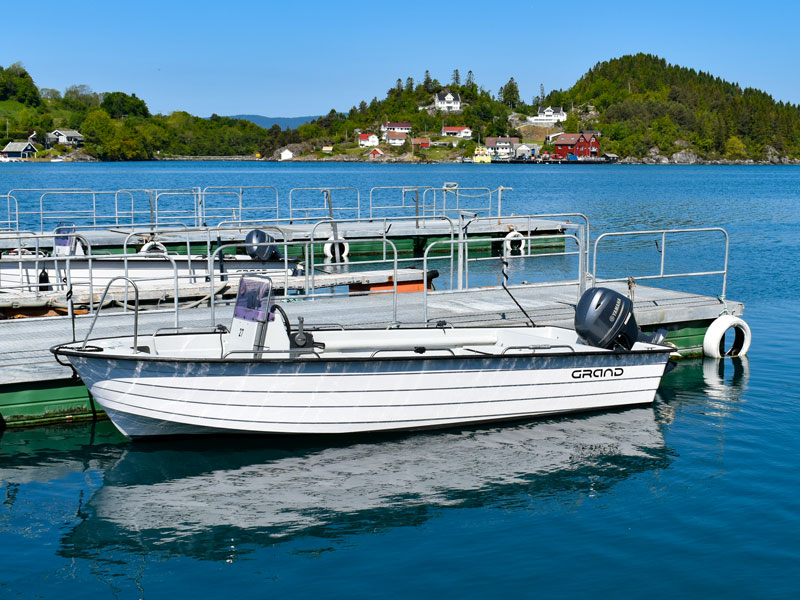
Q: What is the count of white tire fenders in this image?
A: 4